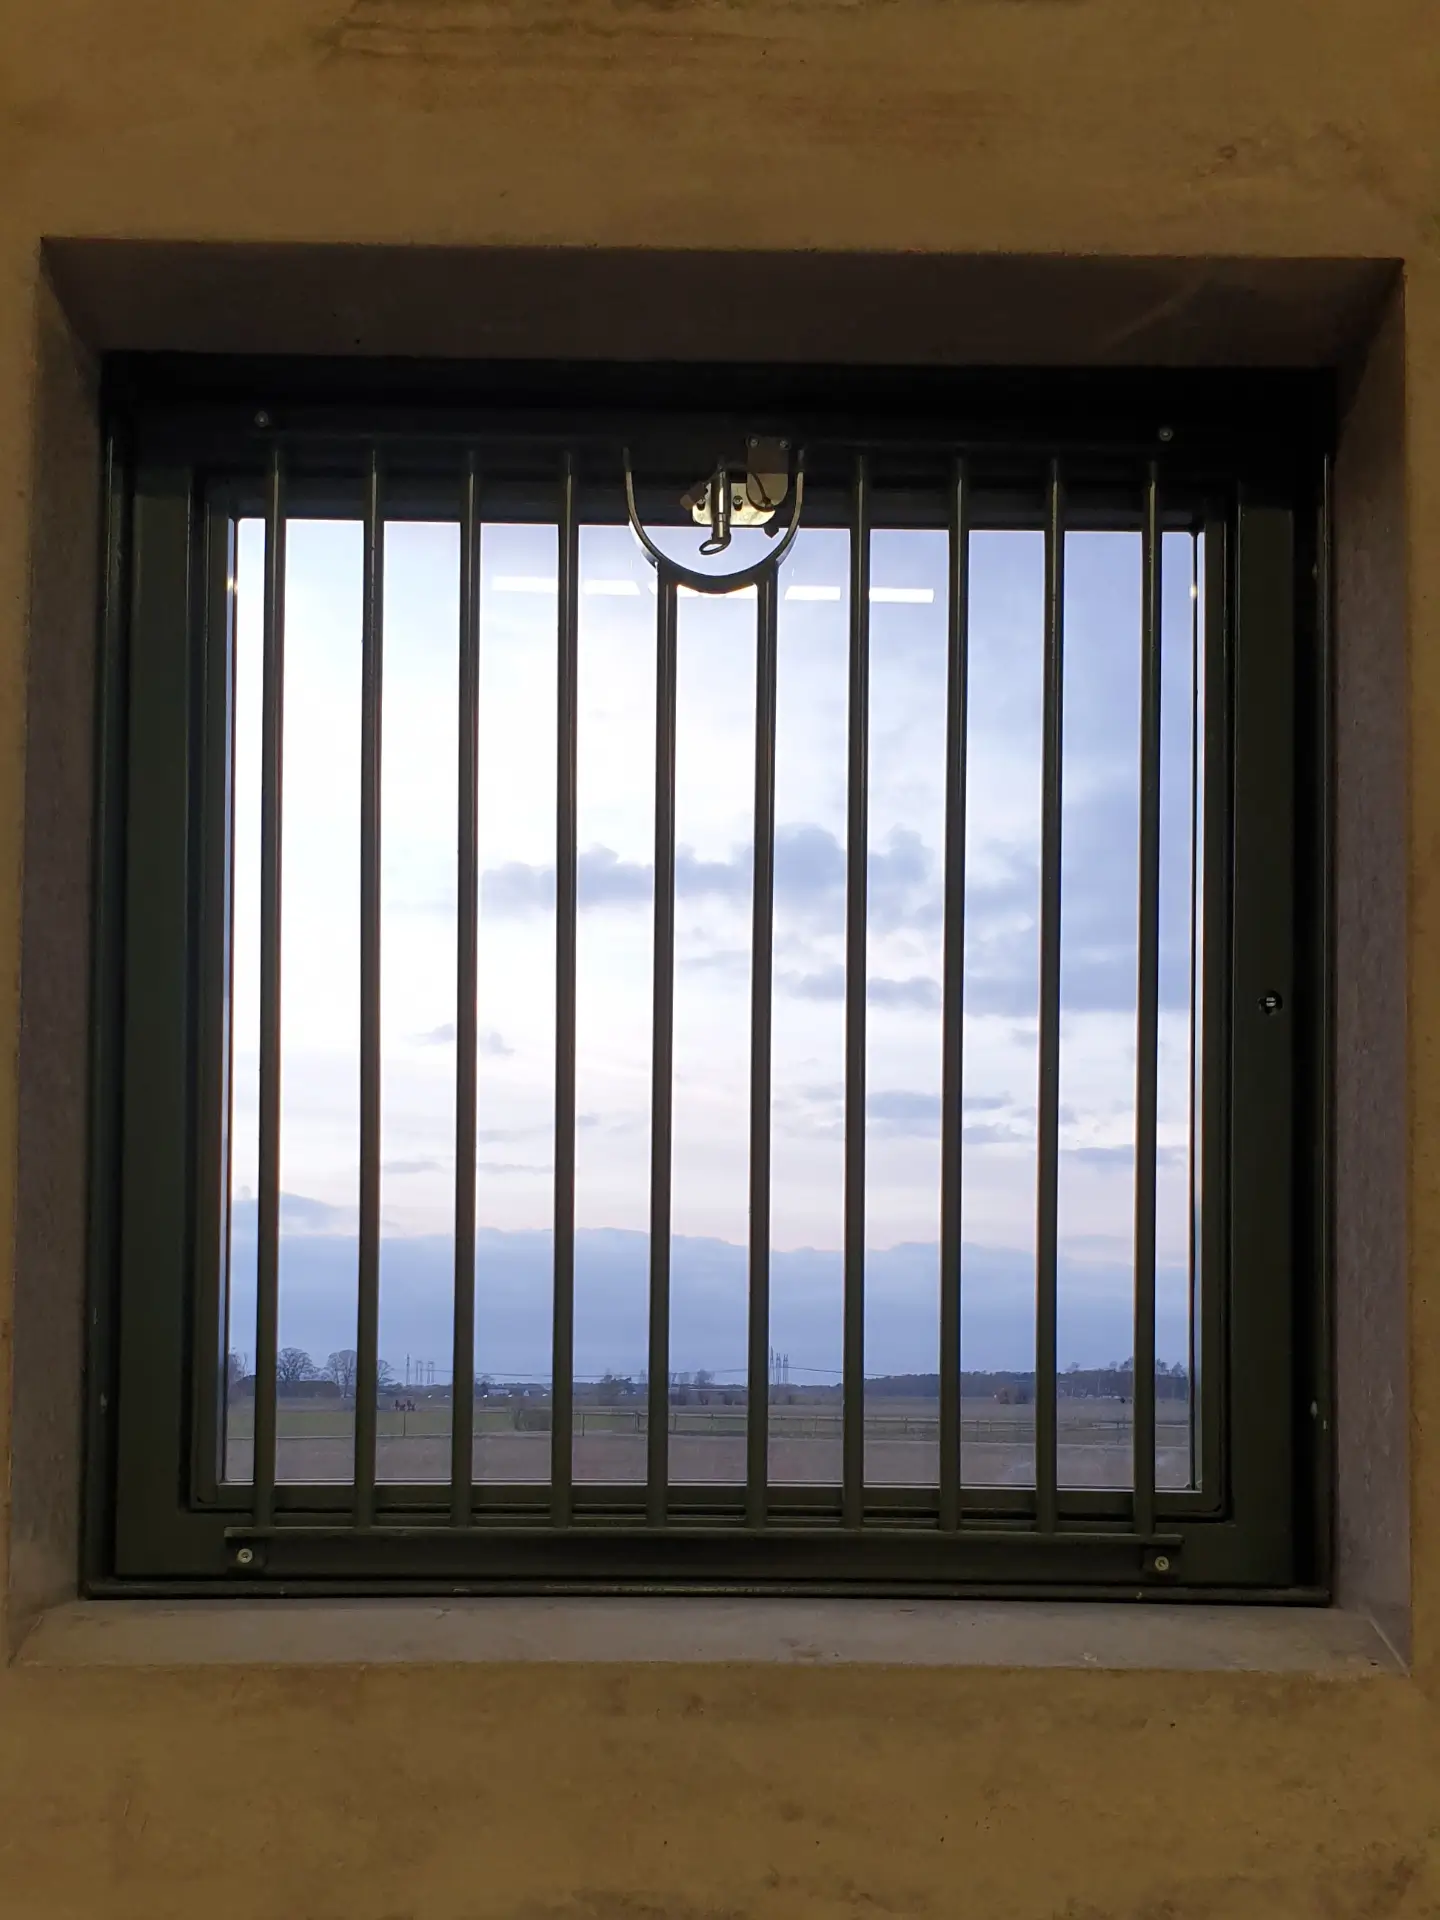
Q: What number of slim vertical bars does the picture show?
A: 10